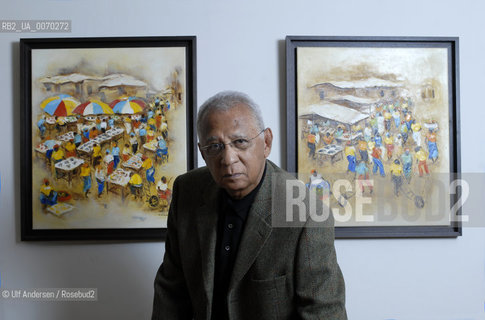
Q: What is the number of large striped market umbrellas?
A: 3